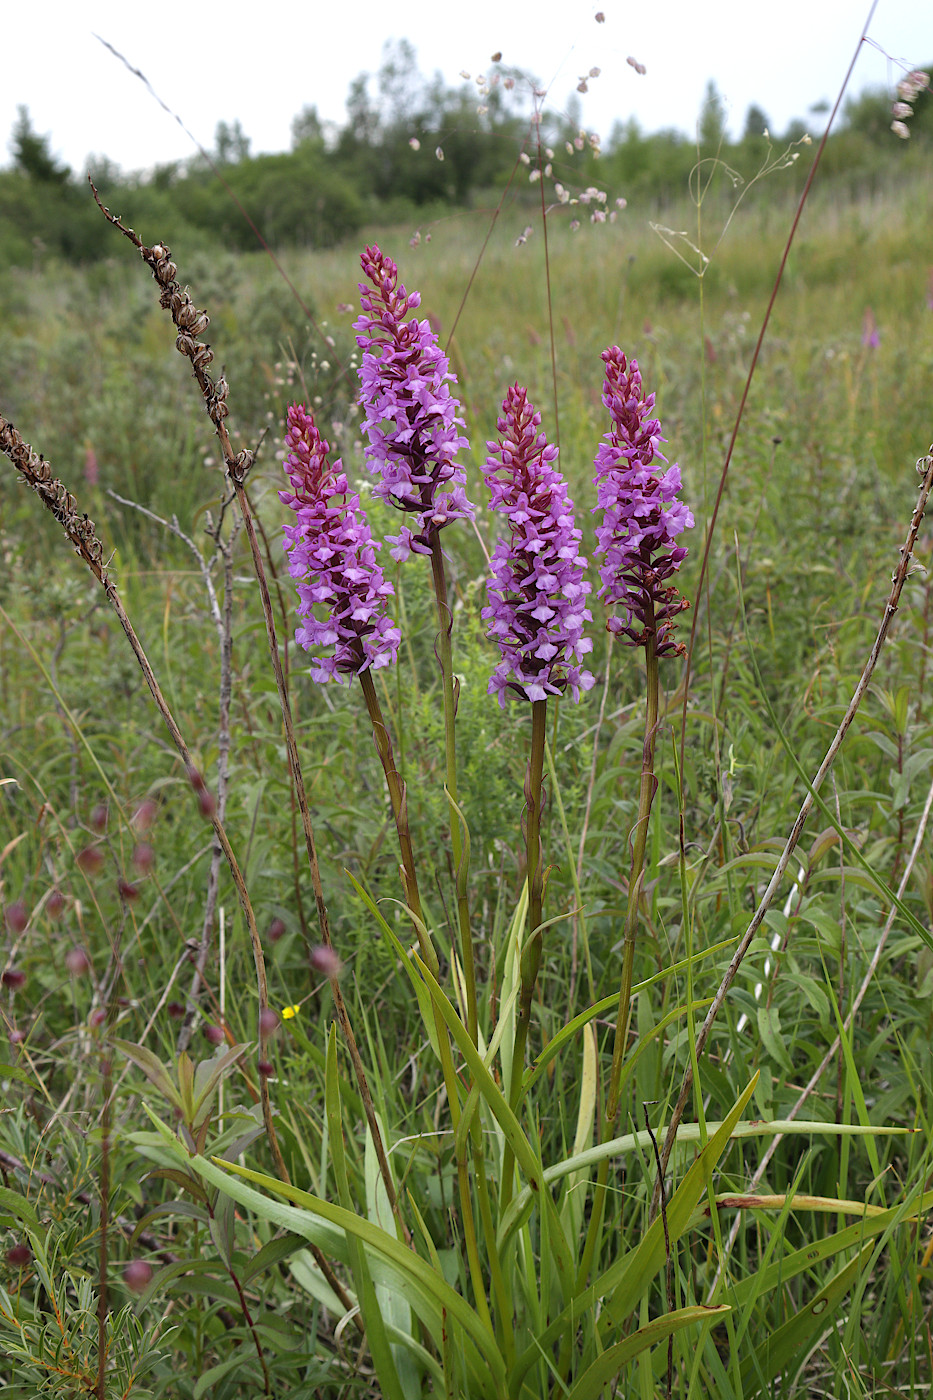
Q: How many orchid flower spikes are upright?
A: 4